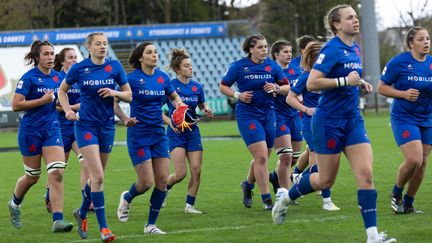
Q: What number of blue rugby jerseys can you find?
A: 11